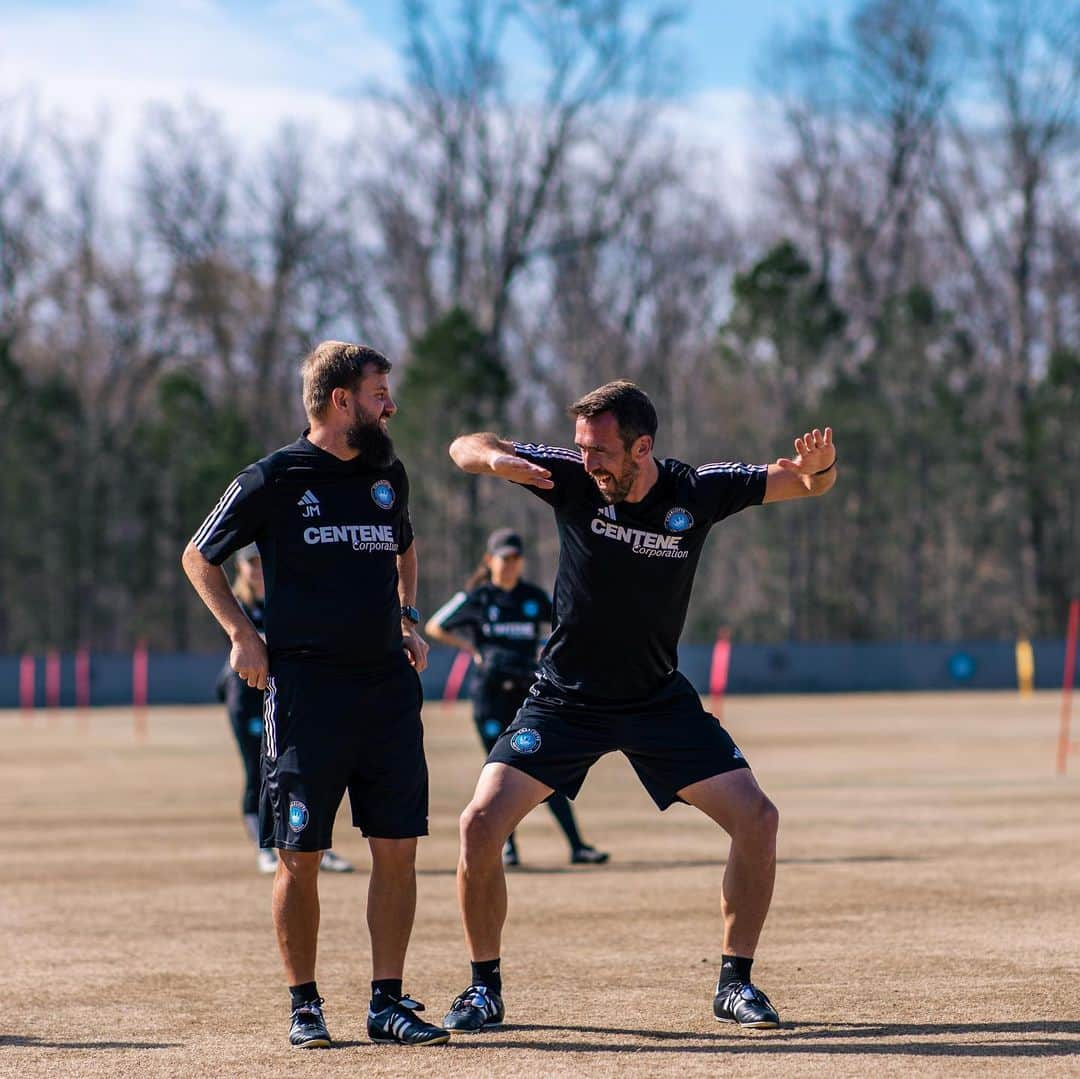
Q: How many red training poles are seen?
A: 7